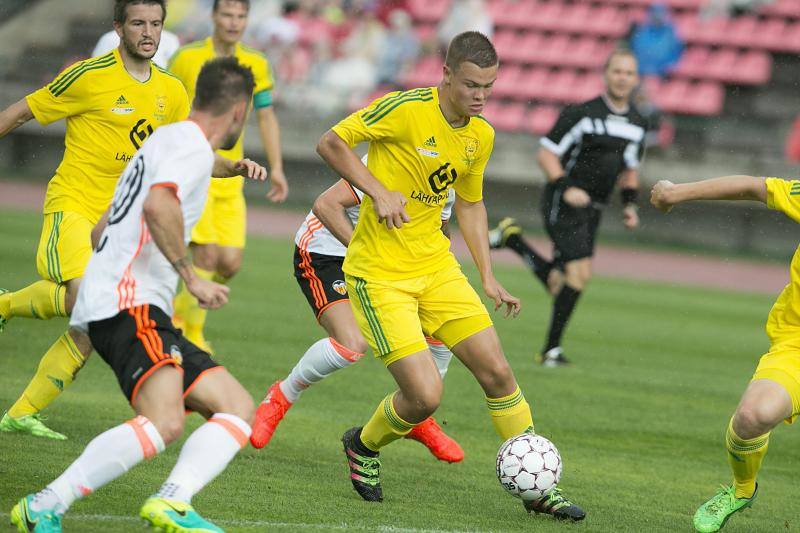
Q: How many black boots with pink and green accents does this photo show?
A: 2